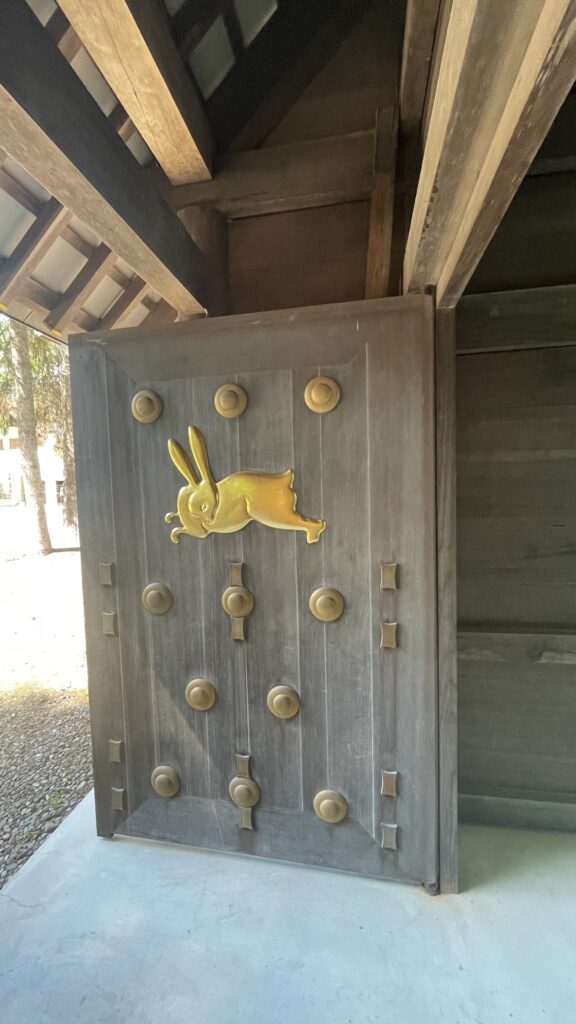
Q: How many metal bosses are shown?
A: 11